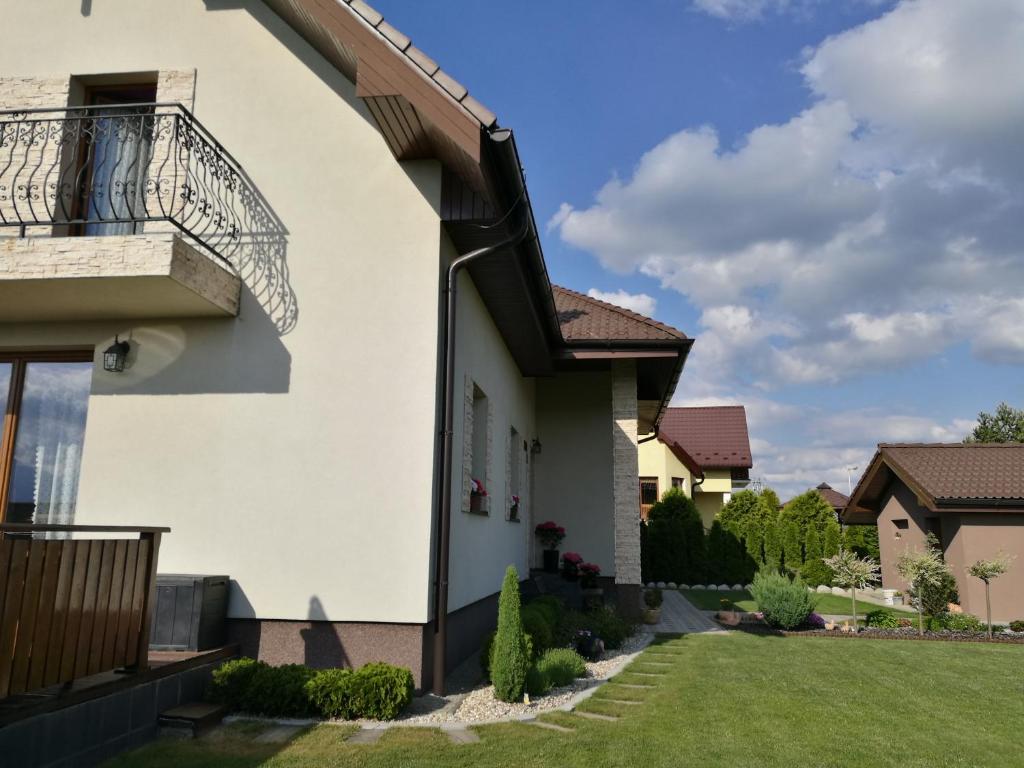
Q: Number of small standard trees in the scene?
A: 3